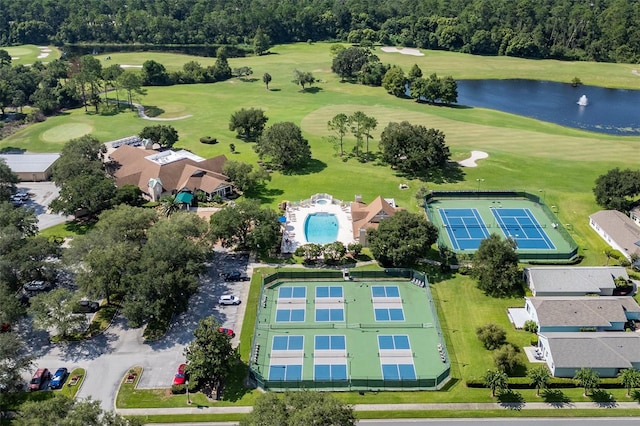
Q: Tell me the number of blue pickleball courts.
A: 6